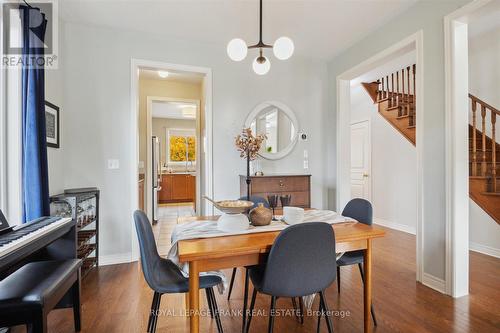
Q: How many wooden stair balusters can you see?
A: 11